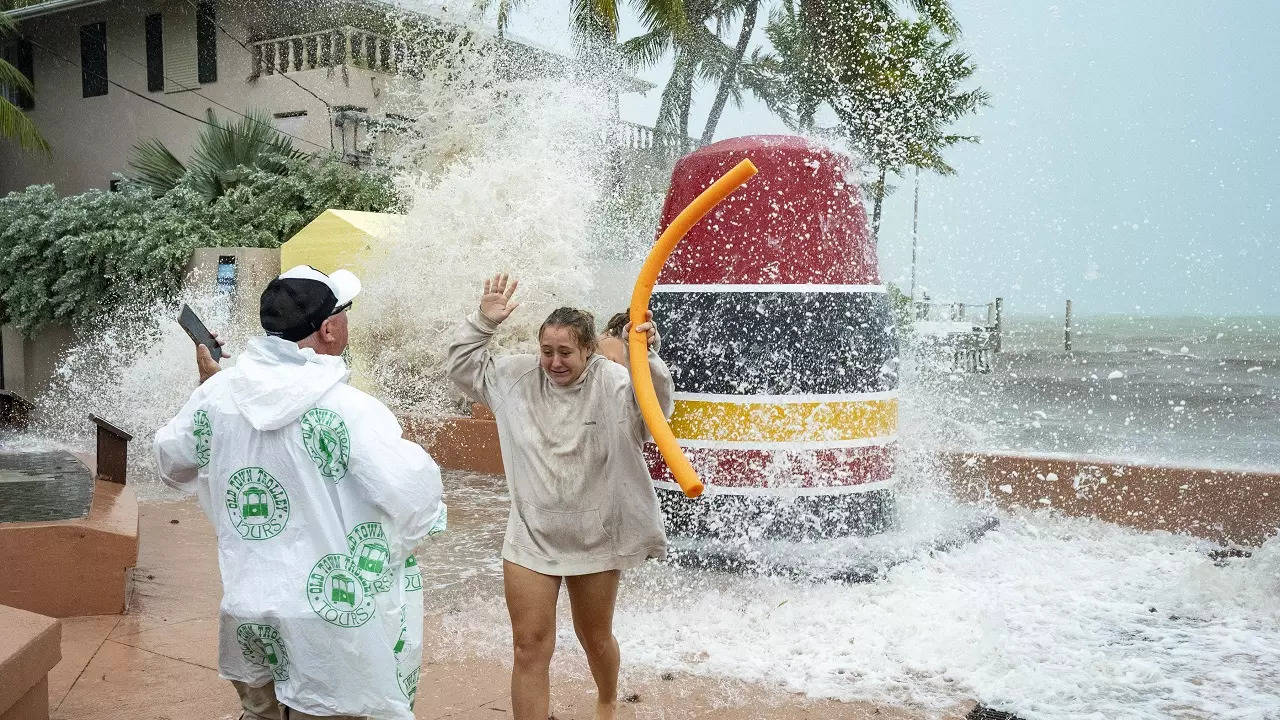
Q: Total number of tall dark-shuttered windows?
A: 3